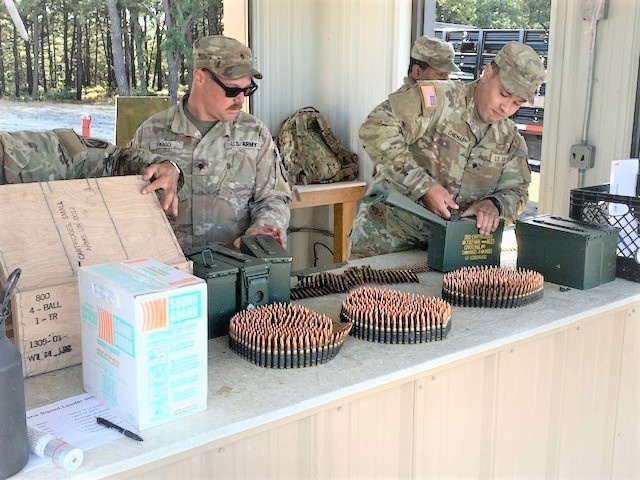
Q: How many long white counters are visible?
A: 1